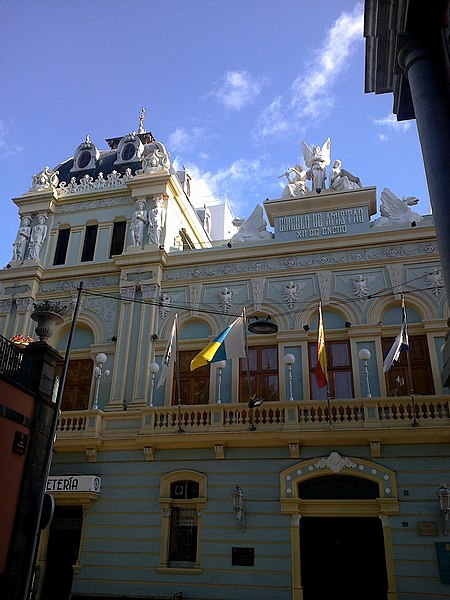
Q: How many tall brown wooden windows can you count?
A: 5